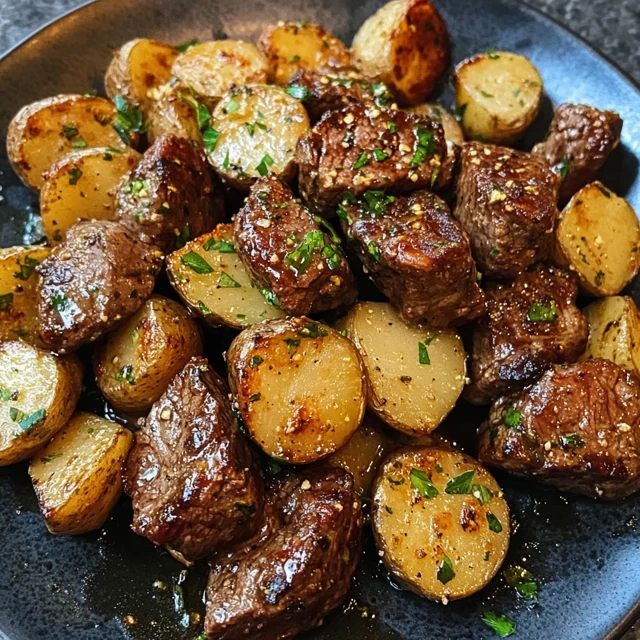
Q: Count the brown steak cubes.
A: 12